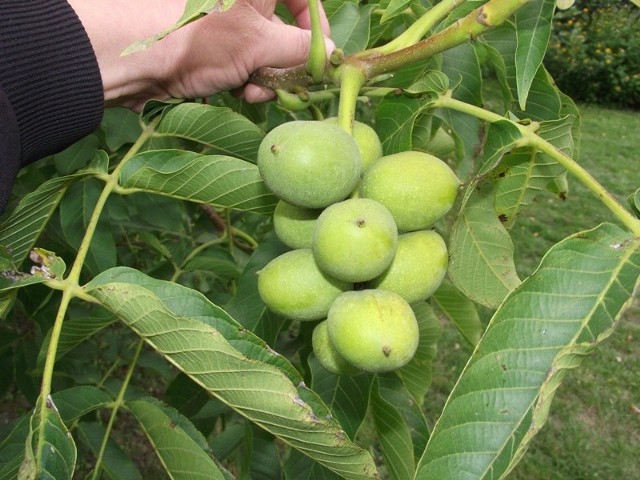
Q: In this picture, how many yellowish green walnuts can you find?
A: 9